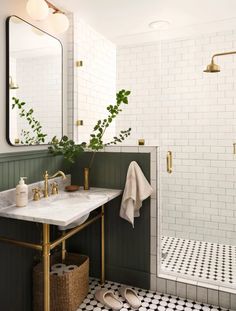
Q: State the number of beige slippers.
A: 2